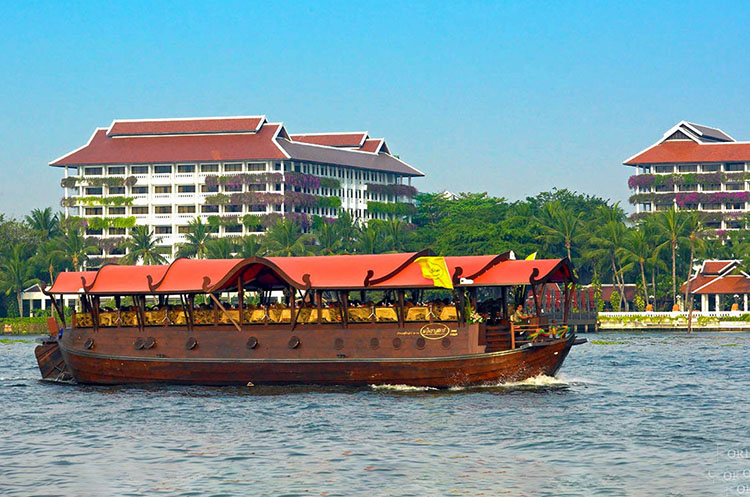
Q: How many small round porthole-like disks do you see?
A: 11